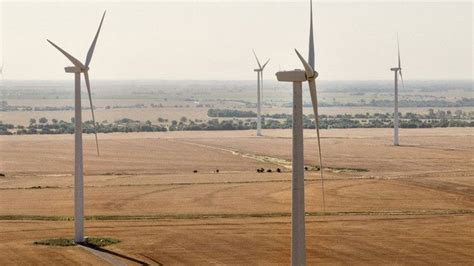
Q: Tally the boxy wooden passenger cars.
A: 0